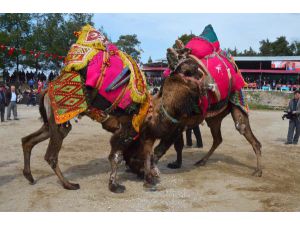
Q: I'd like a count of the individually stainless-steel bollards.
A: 0